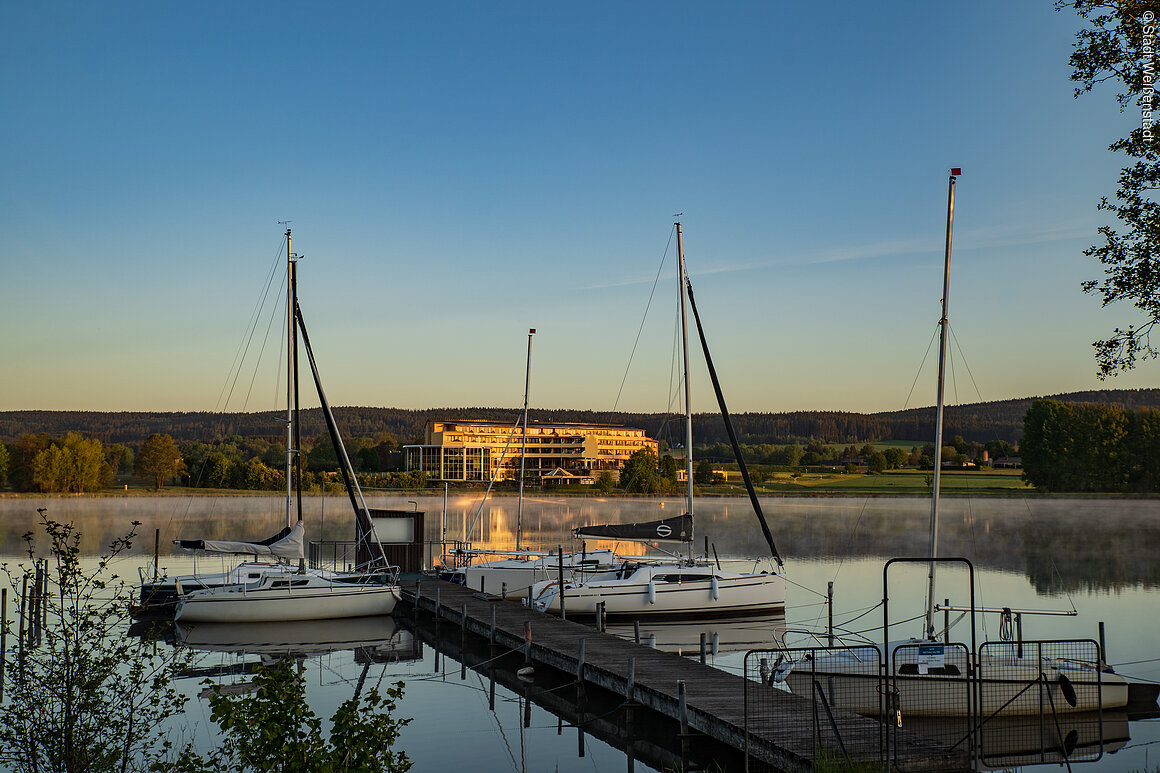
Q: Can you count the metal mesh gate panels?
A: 3